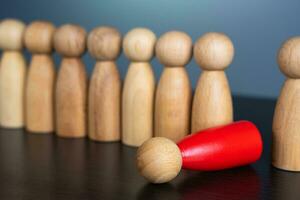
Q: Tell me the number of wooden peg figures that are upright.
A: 8